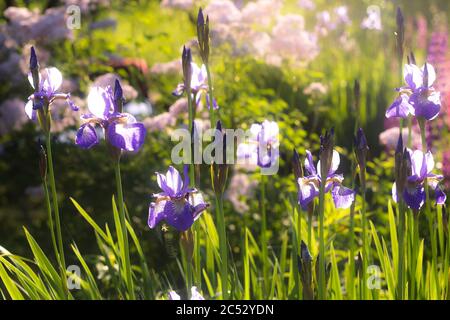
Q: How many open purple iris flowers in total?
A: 8